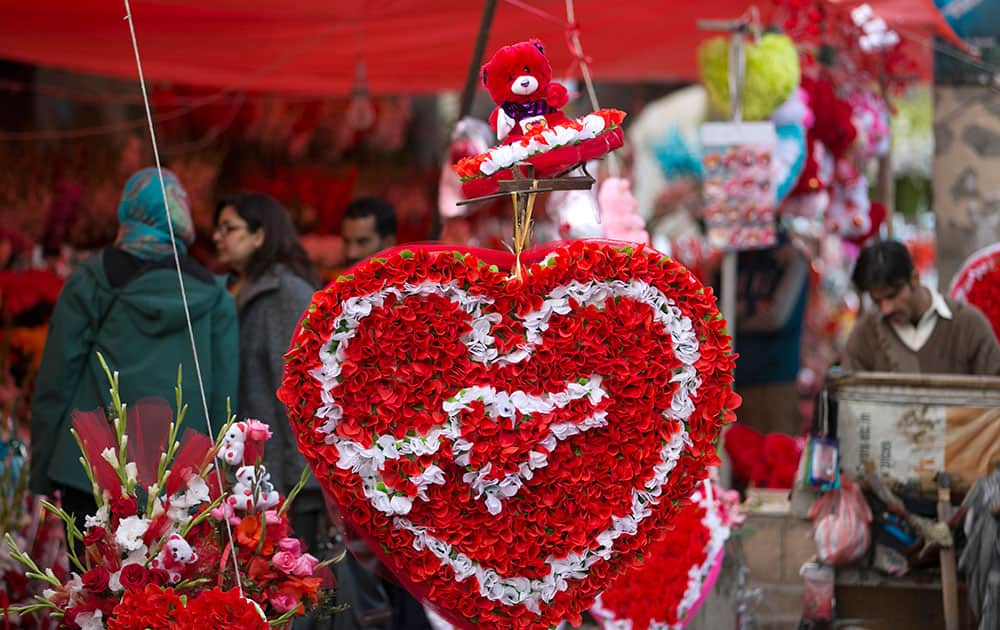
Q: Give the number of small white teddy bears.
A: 3